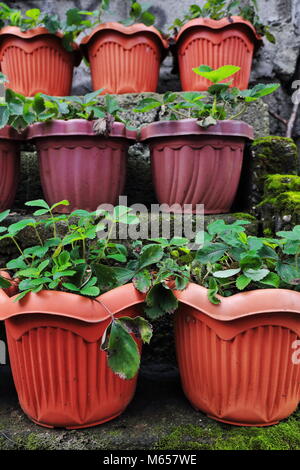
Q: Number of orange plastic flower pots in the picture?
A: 5